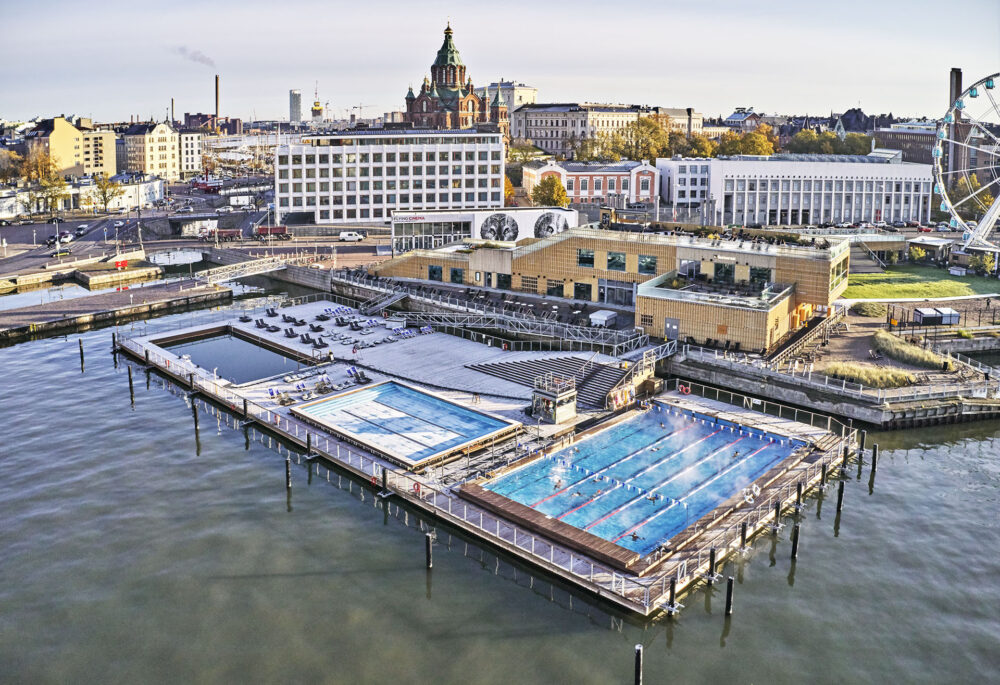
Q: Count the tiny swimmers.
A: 10